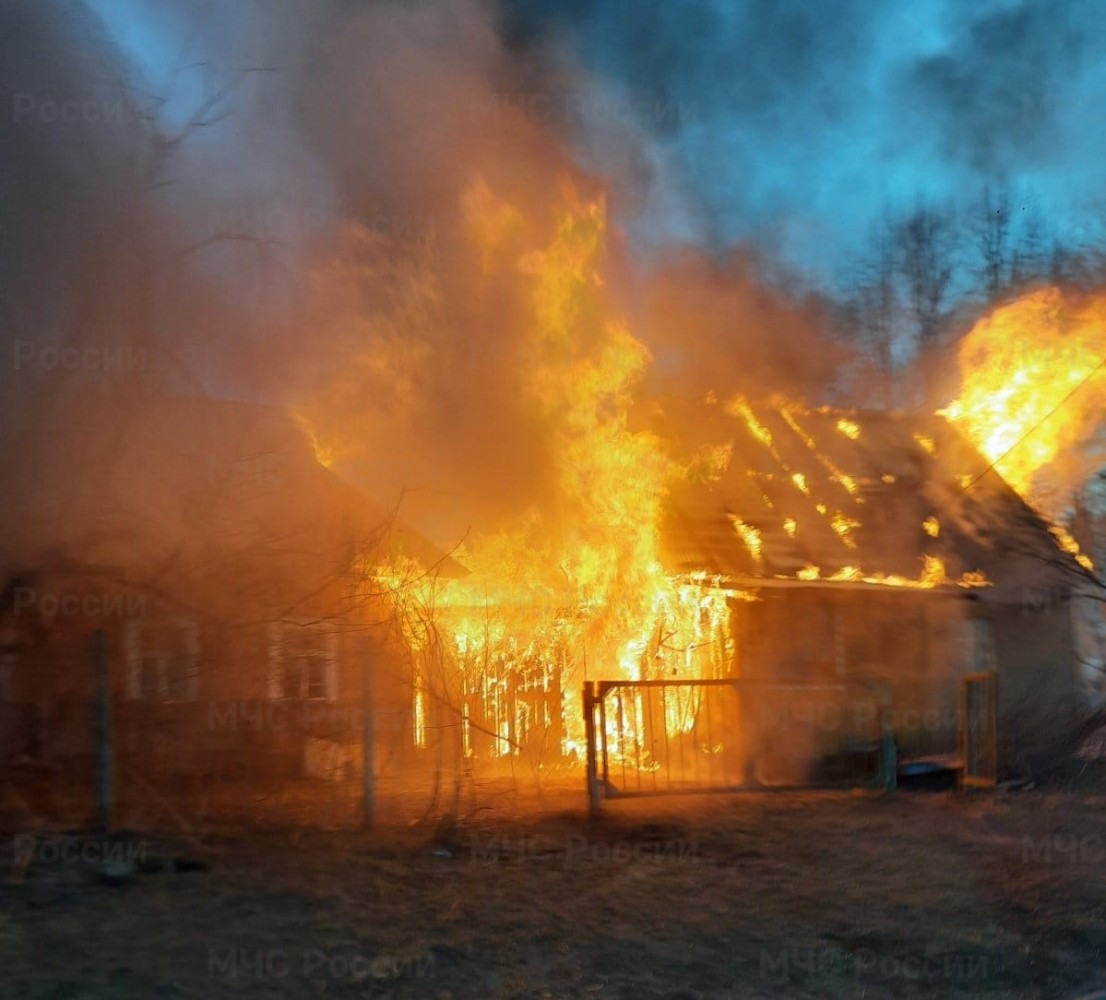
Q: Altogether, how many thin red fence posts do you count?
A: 0